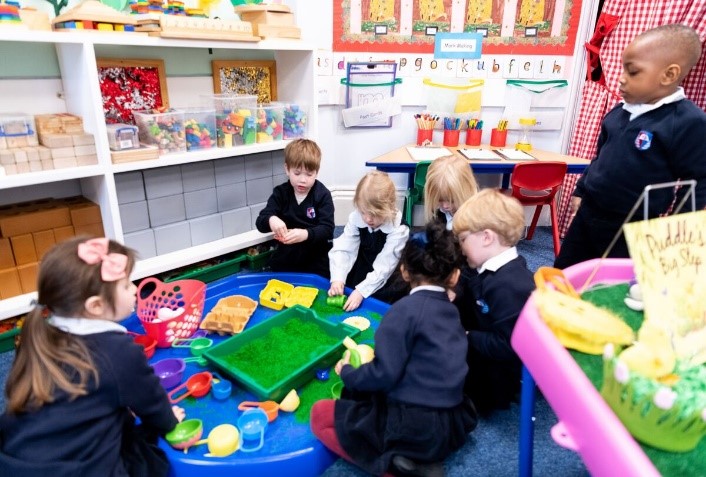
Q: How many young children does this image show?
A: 7